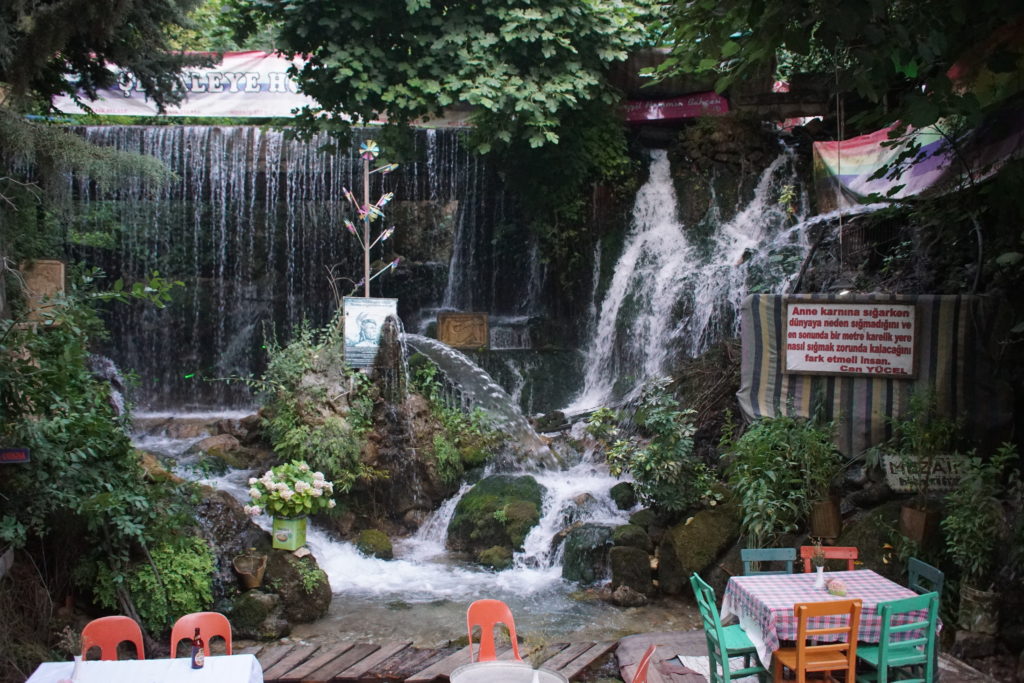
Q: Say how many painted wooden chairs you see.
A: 6